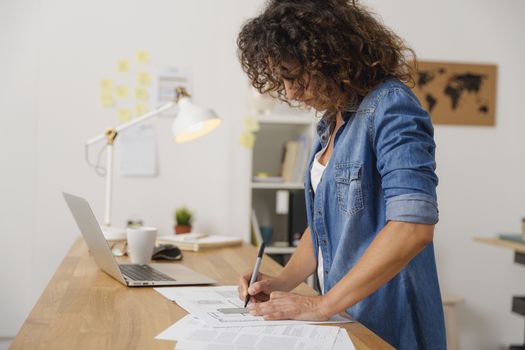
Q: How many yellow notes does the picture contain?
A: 11